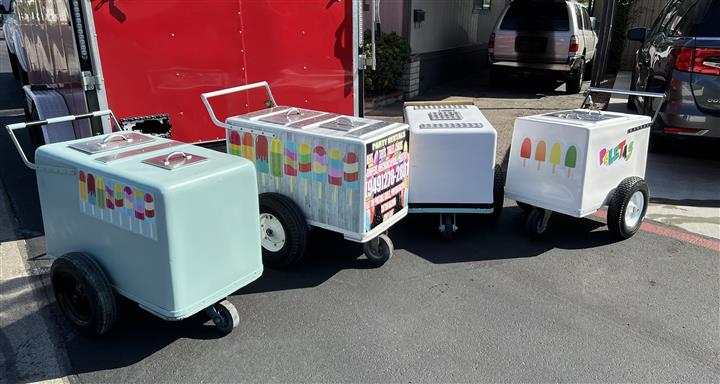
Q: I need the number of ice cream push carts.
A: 4